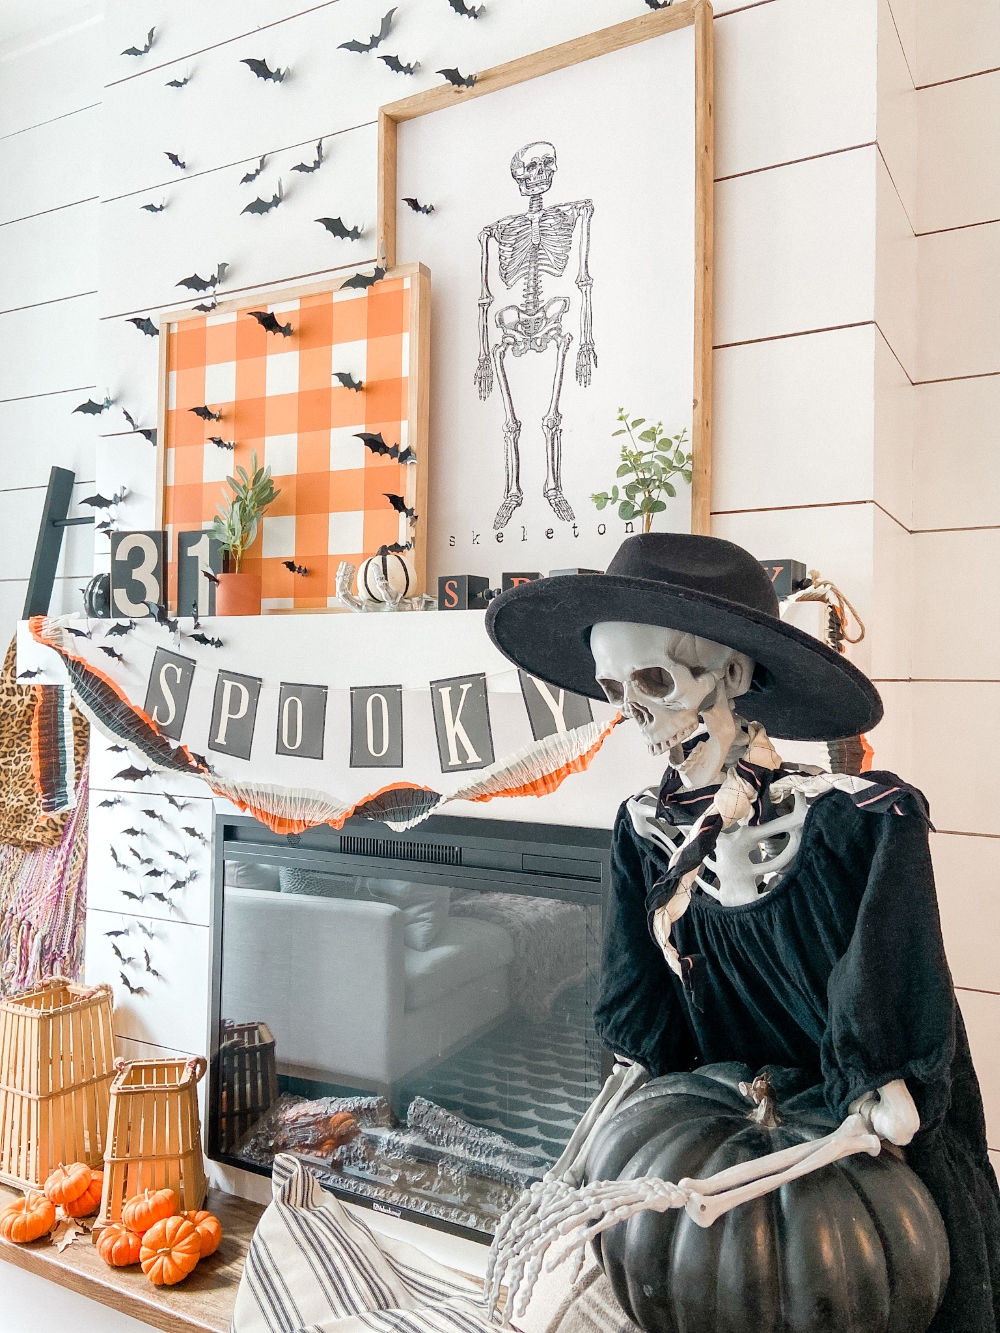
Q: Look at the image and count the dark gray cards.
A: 6